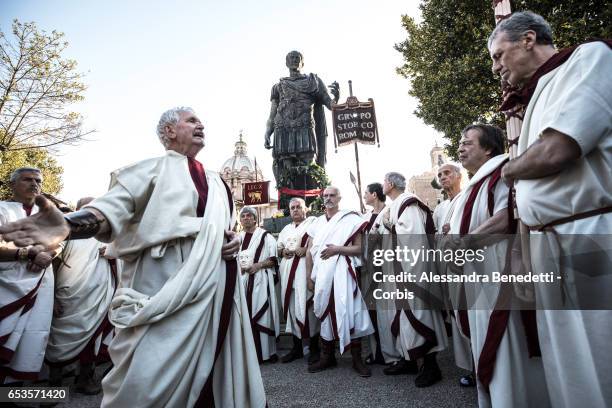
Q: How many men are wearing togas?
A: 11